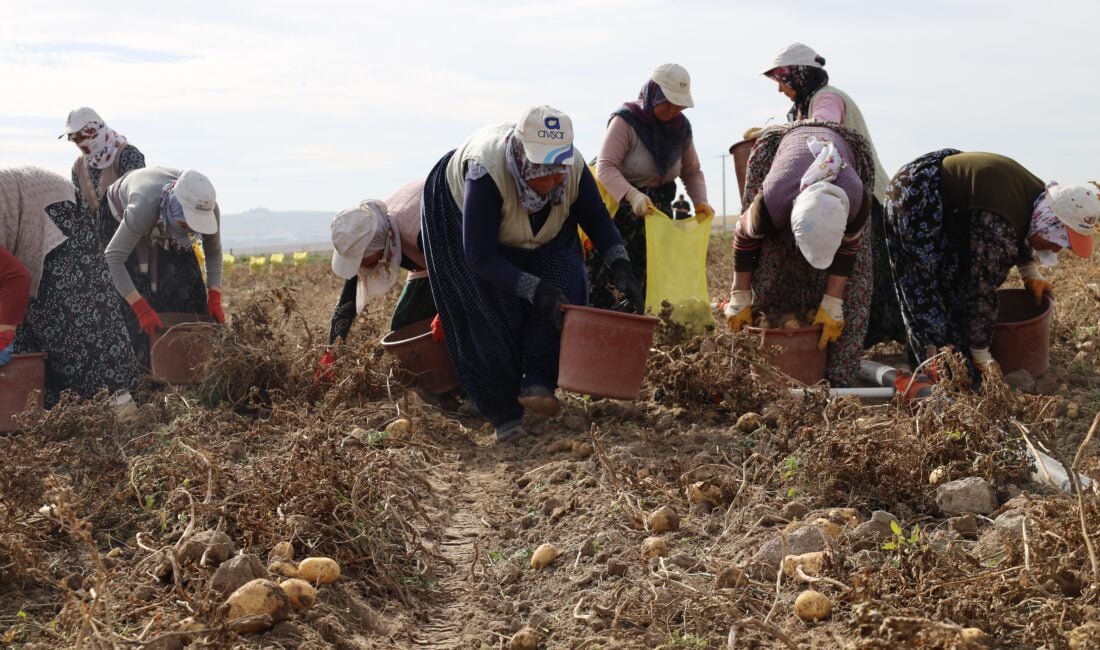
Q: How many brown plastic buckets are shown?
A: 7